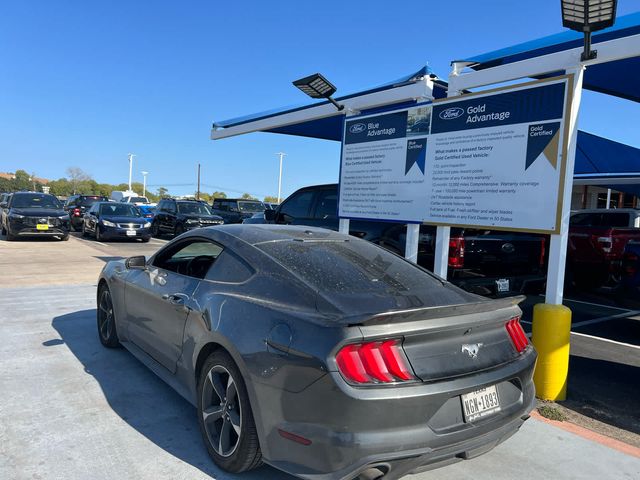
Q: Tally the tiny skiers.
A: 0